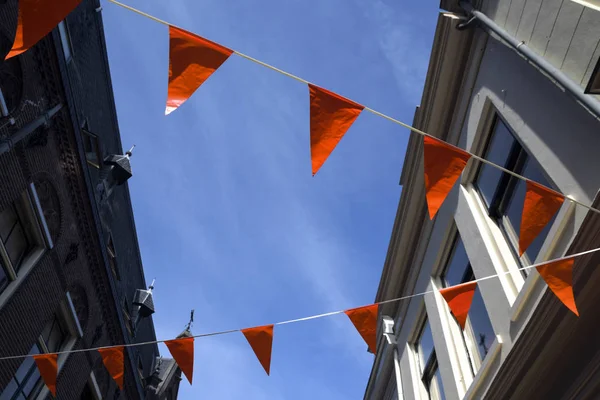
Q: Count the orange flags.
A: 12